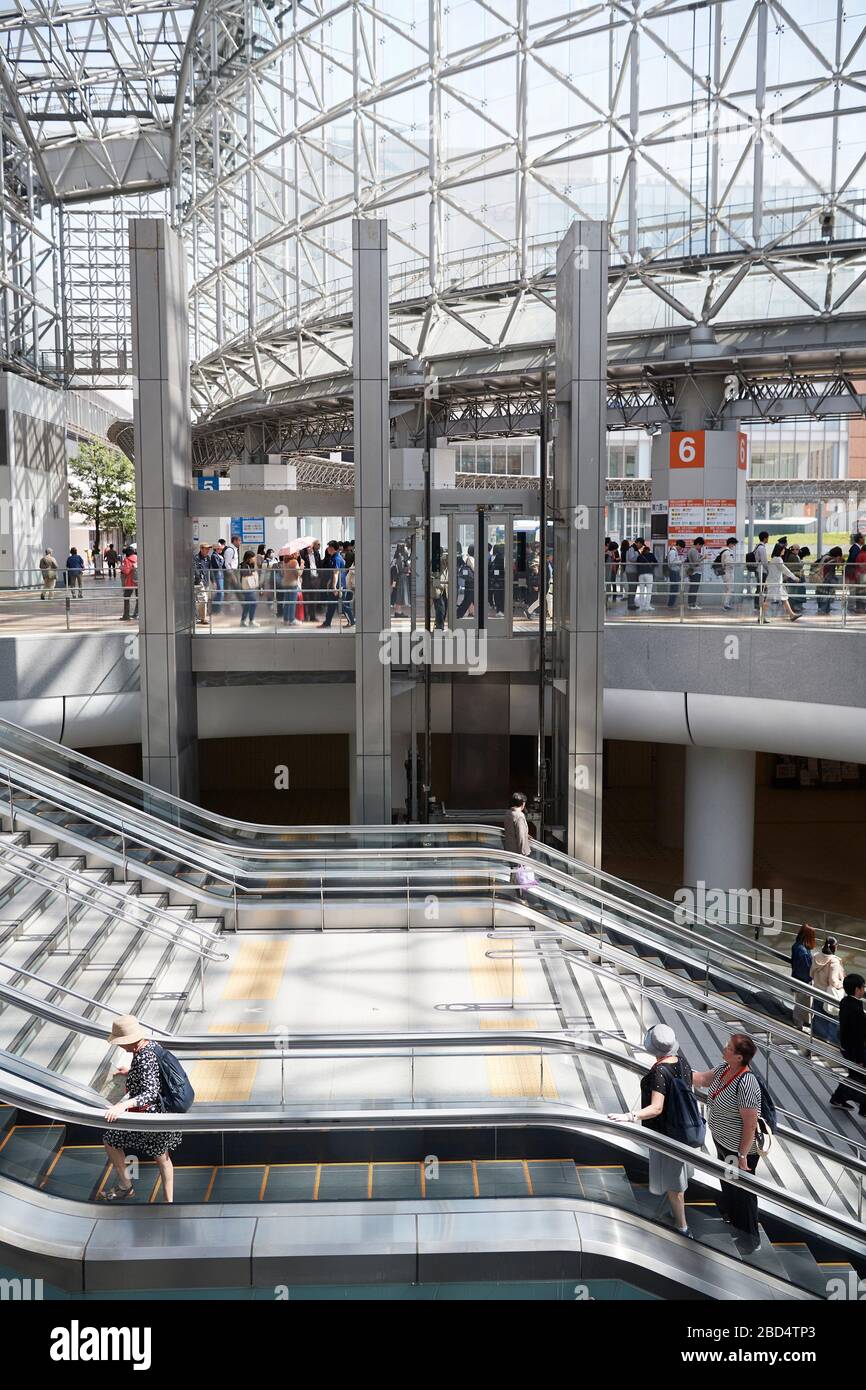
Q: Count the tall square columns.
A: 3